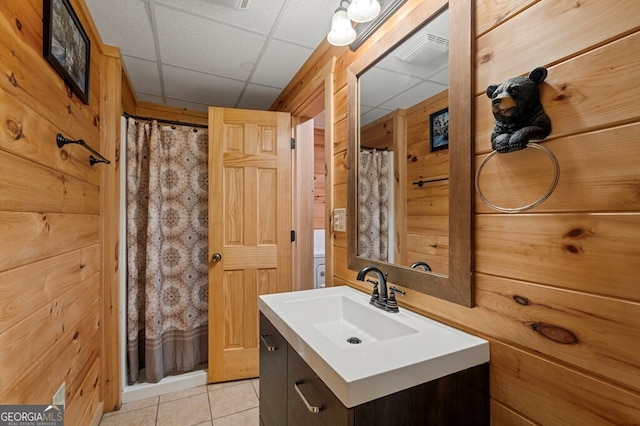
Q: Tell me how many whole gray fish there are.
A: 0